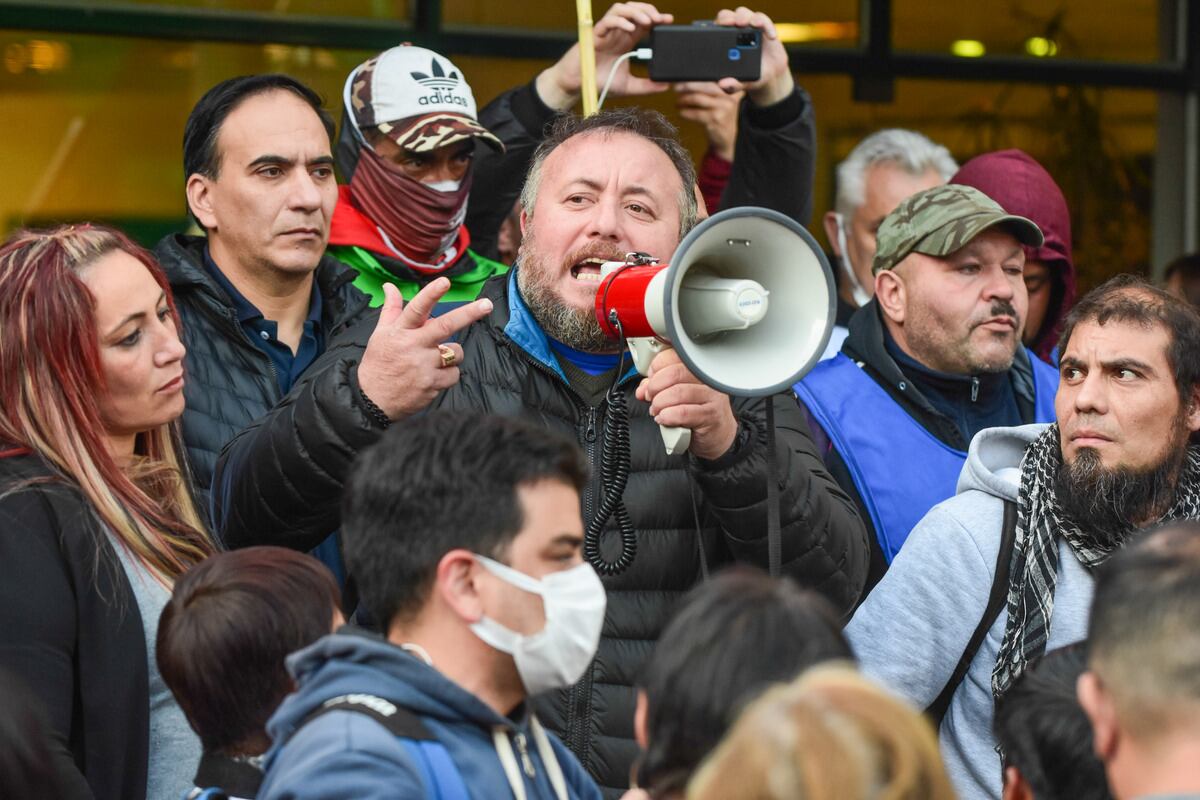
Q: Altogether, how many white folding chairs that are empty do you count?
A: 0